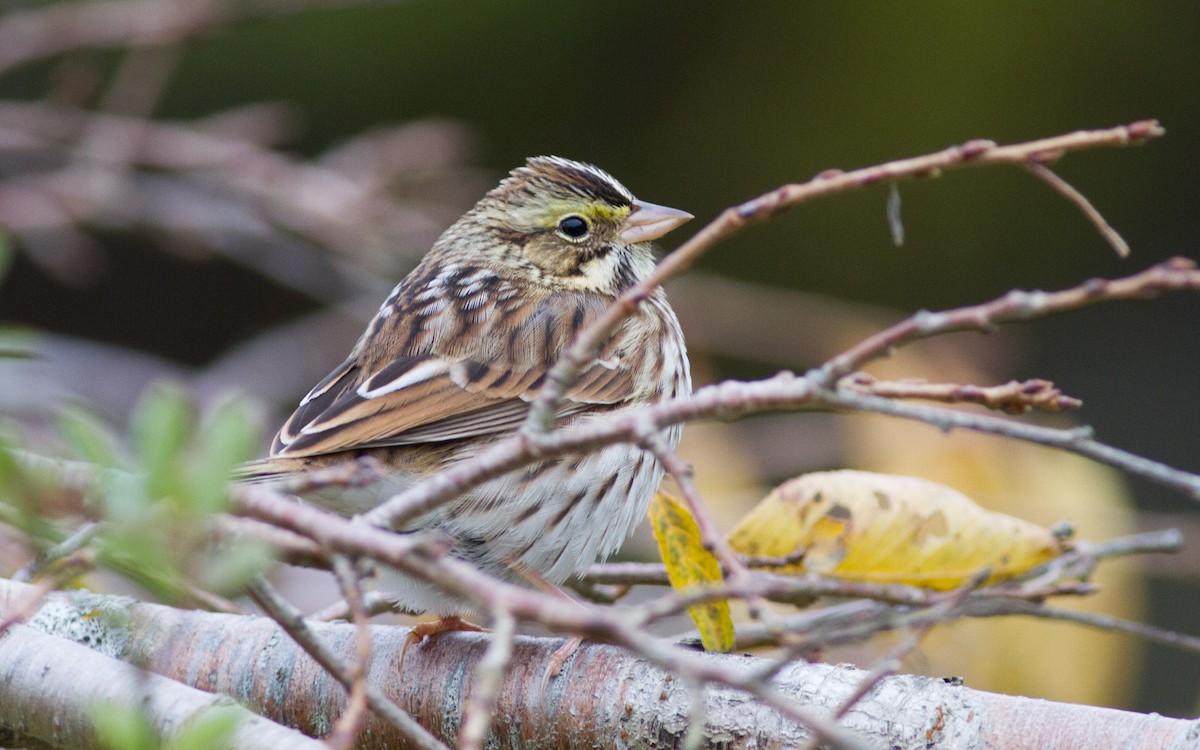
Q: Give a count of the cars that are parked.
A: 0